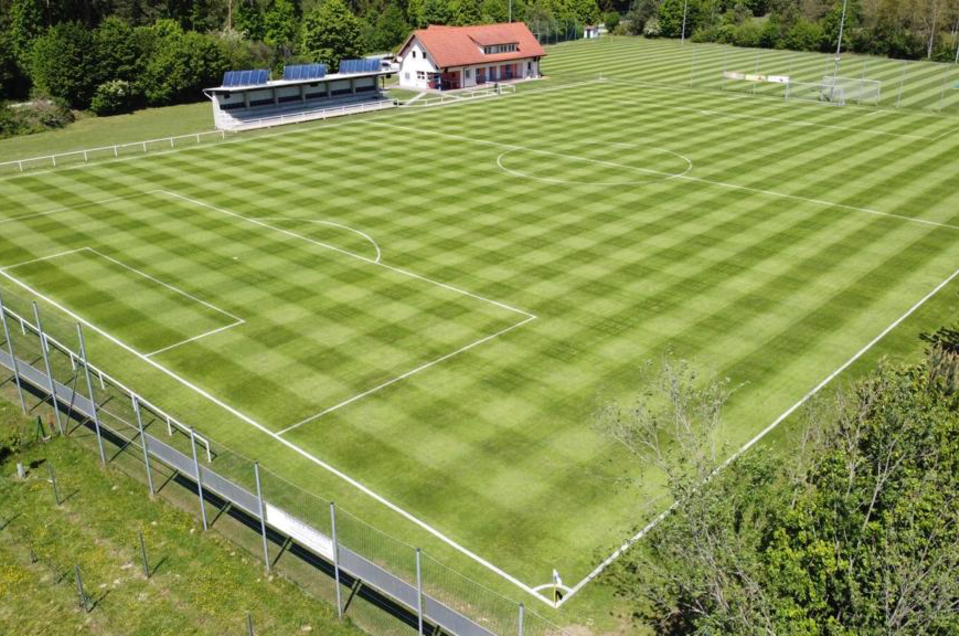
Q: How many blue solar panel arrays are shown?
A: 3